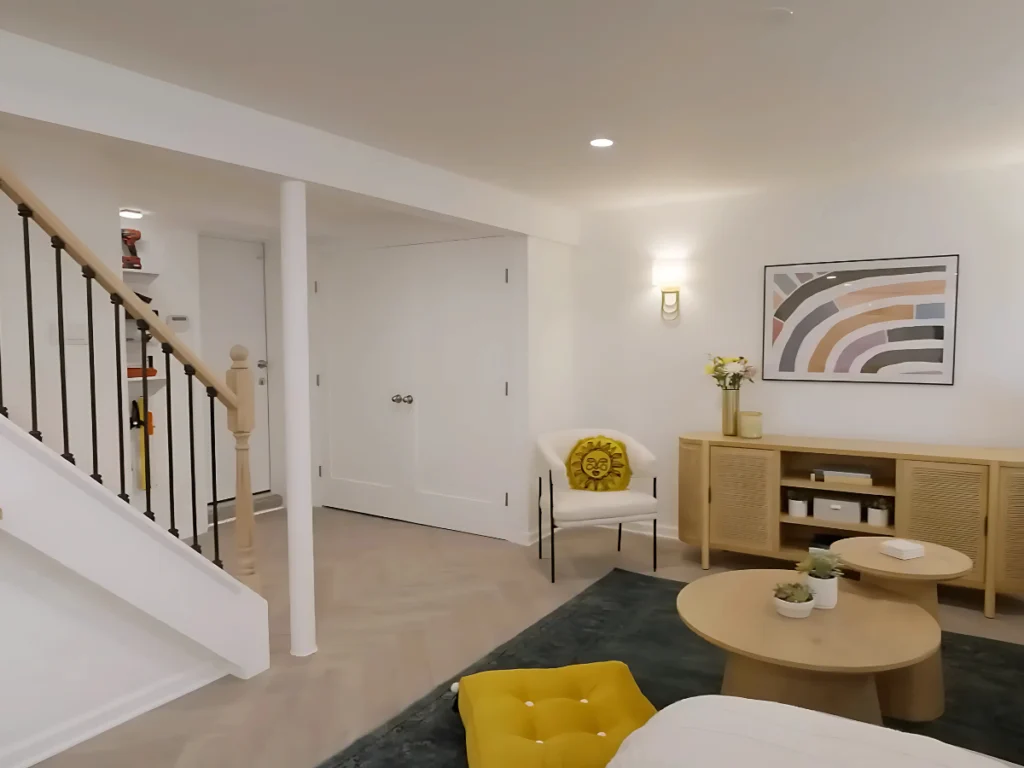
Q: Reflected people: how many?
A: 0